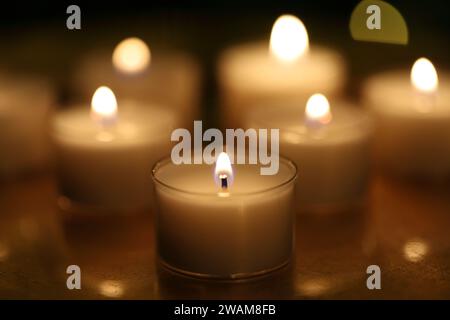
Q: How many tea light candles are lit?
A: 6